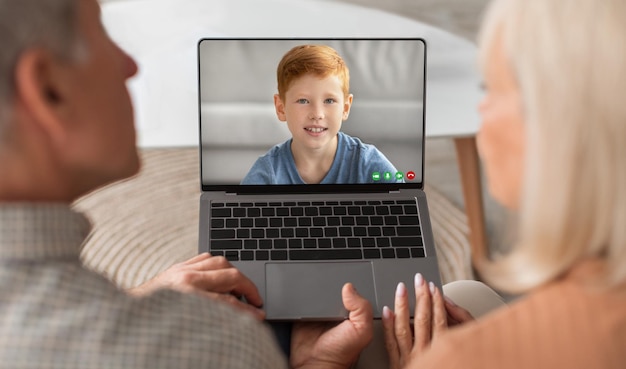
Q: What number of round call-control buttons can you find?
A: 4